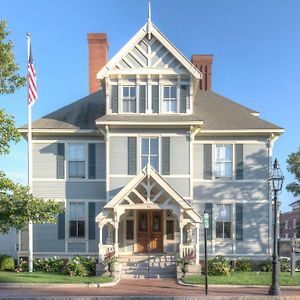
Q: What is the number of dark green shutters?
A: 14